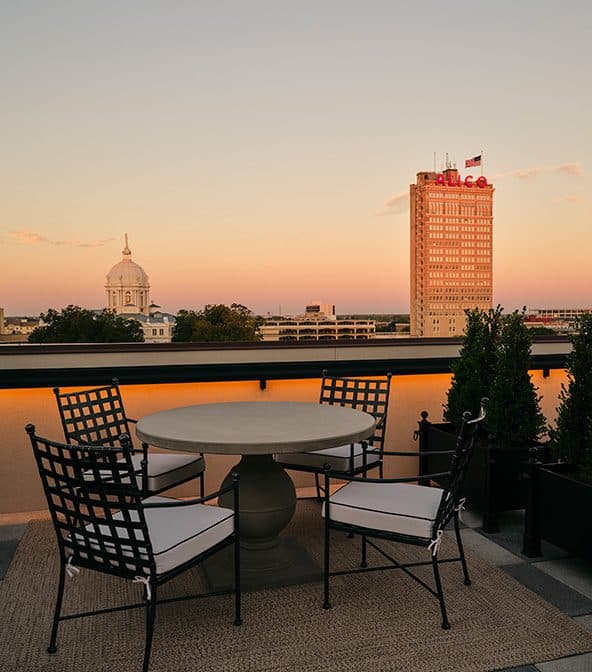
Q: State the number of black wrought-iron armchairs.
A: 4